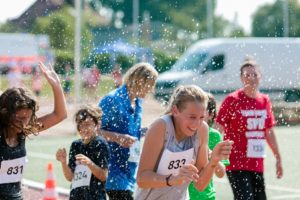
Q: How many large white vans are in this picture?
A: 1